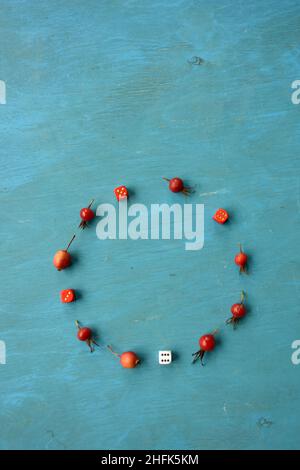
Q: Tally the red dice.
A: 3